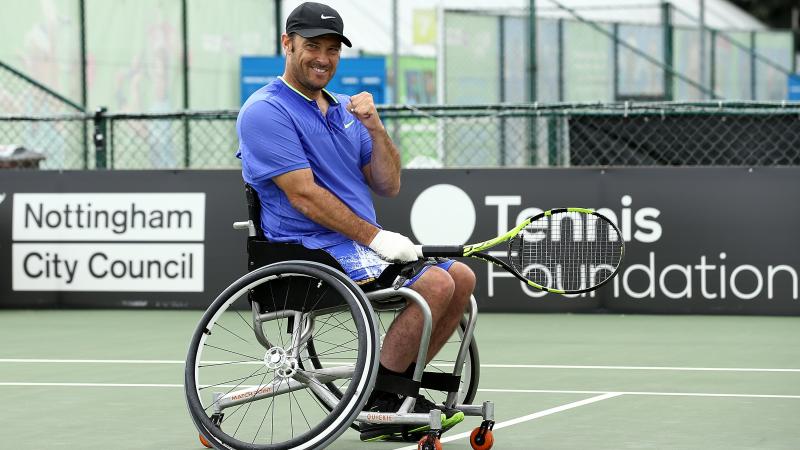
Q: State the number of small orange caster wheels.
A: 3